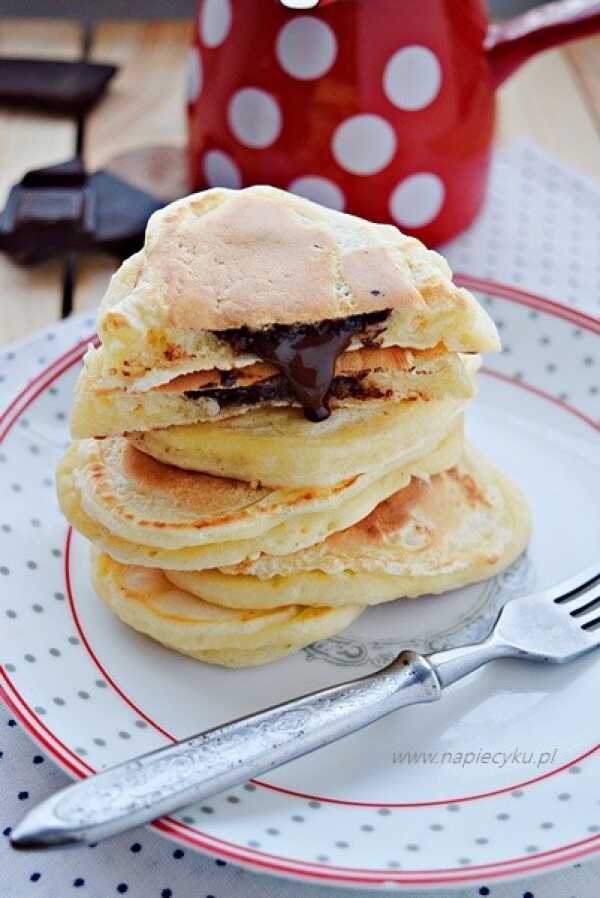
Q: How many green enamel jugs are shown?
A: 0